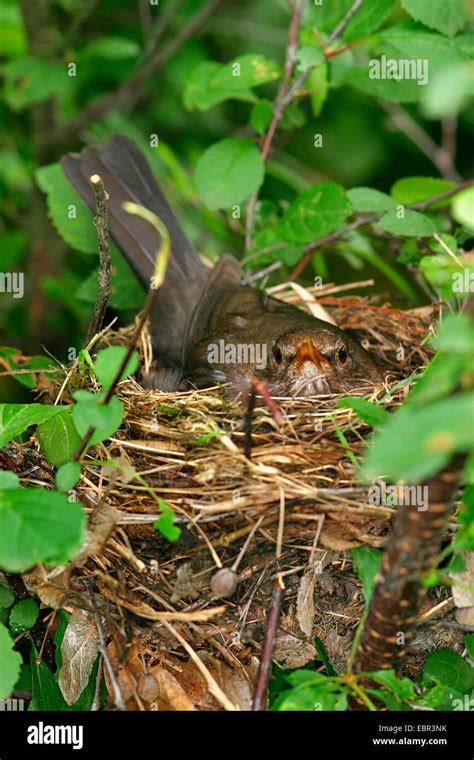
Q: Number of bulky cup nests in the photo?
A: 1